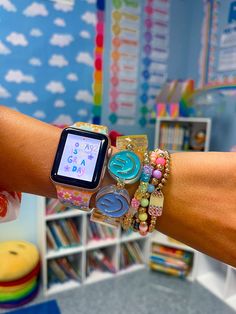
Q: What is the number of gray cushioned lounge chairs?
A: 0